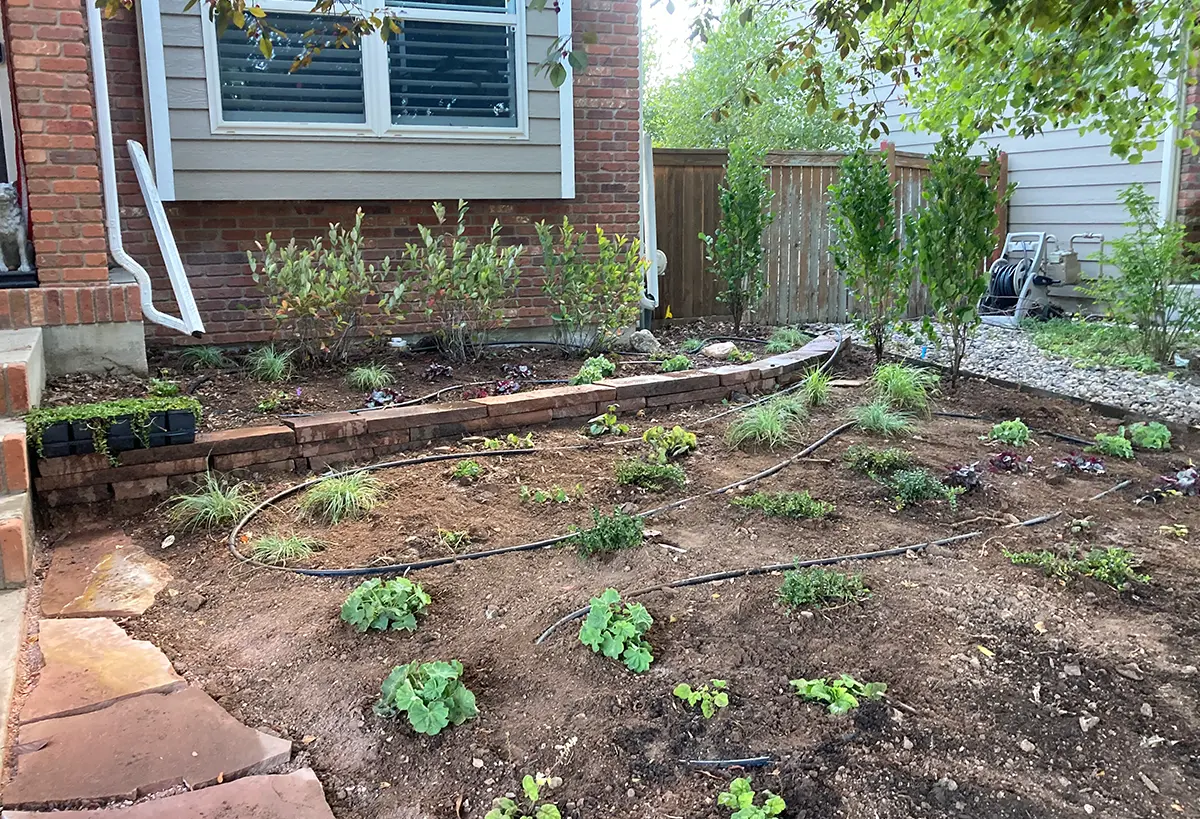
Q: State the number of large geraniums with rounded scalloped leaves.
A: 3